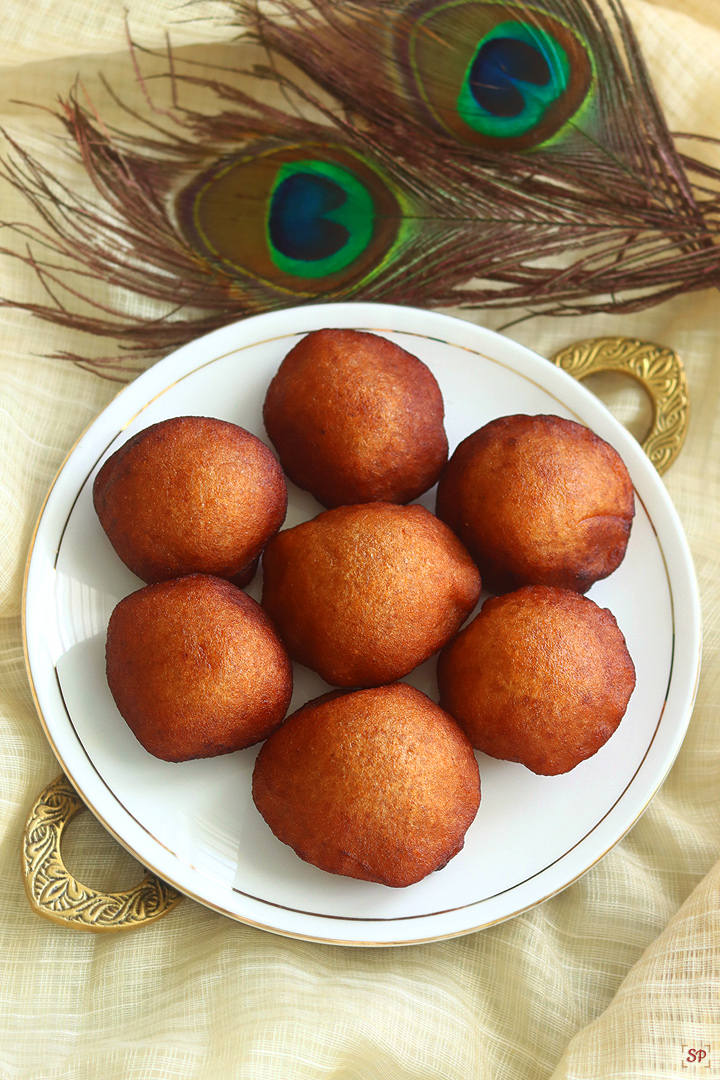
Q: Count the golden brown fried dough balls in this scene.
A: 7